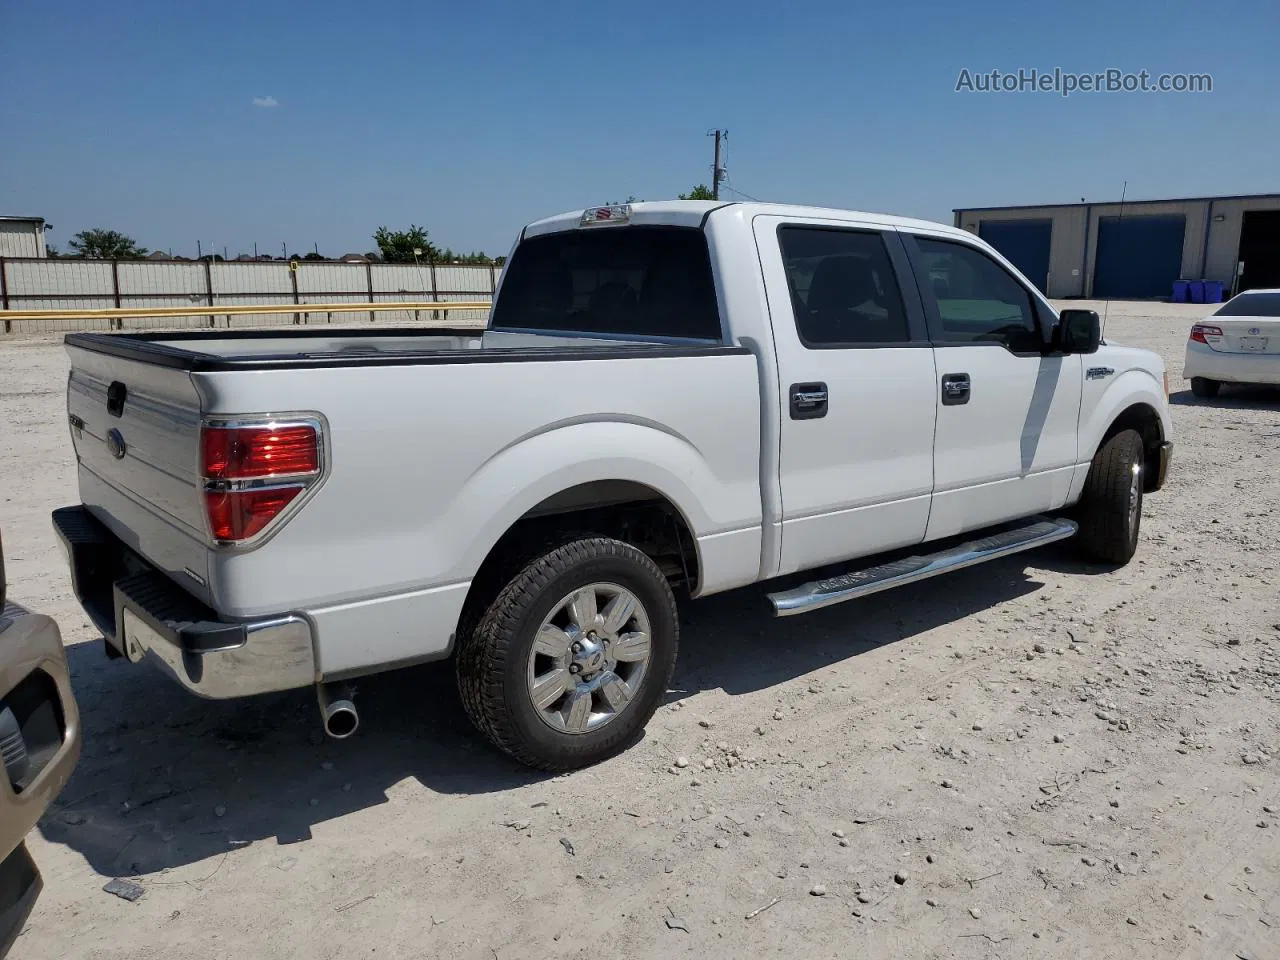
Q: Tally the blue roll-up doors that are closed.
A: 2